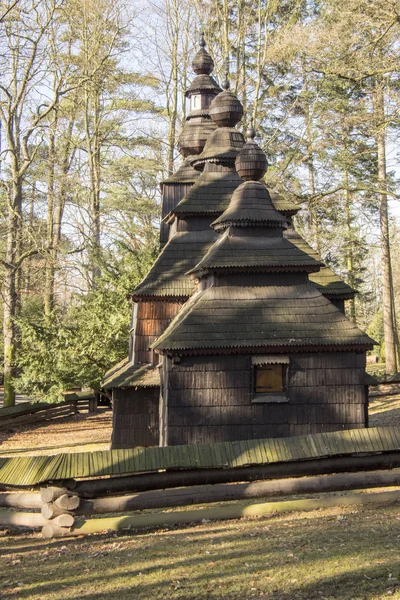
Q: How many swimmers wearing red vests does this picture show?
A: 0